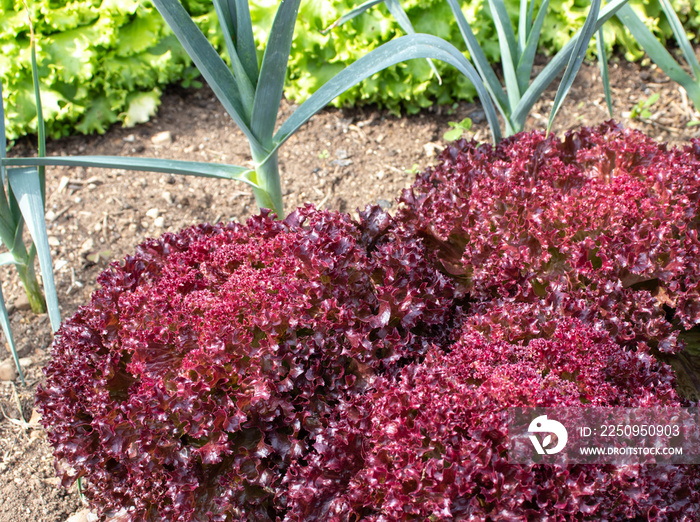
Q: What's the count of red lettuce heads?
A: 3